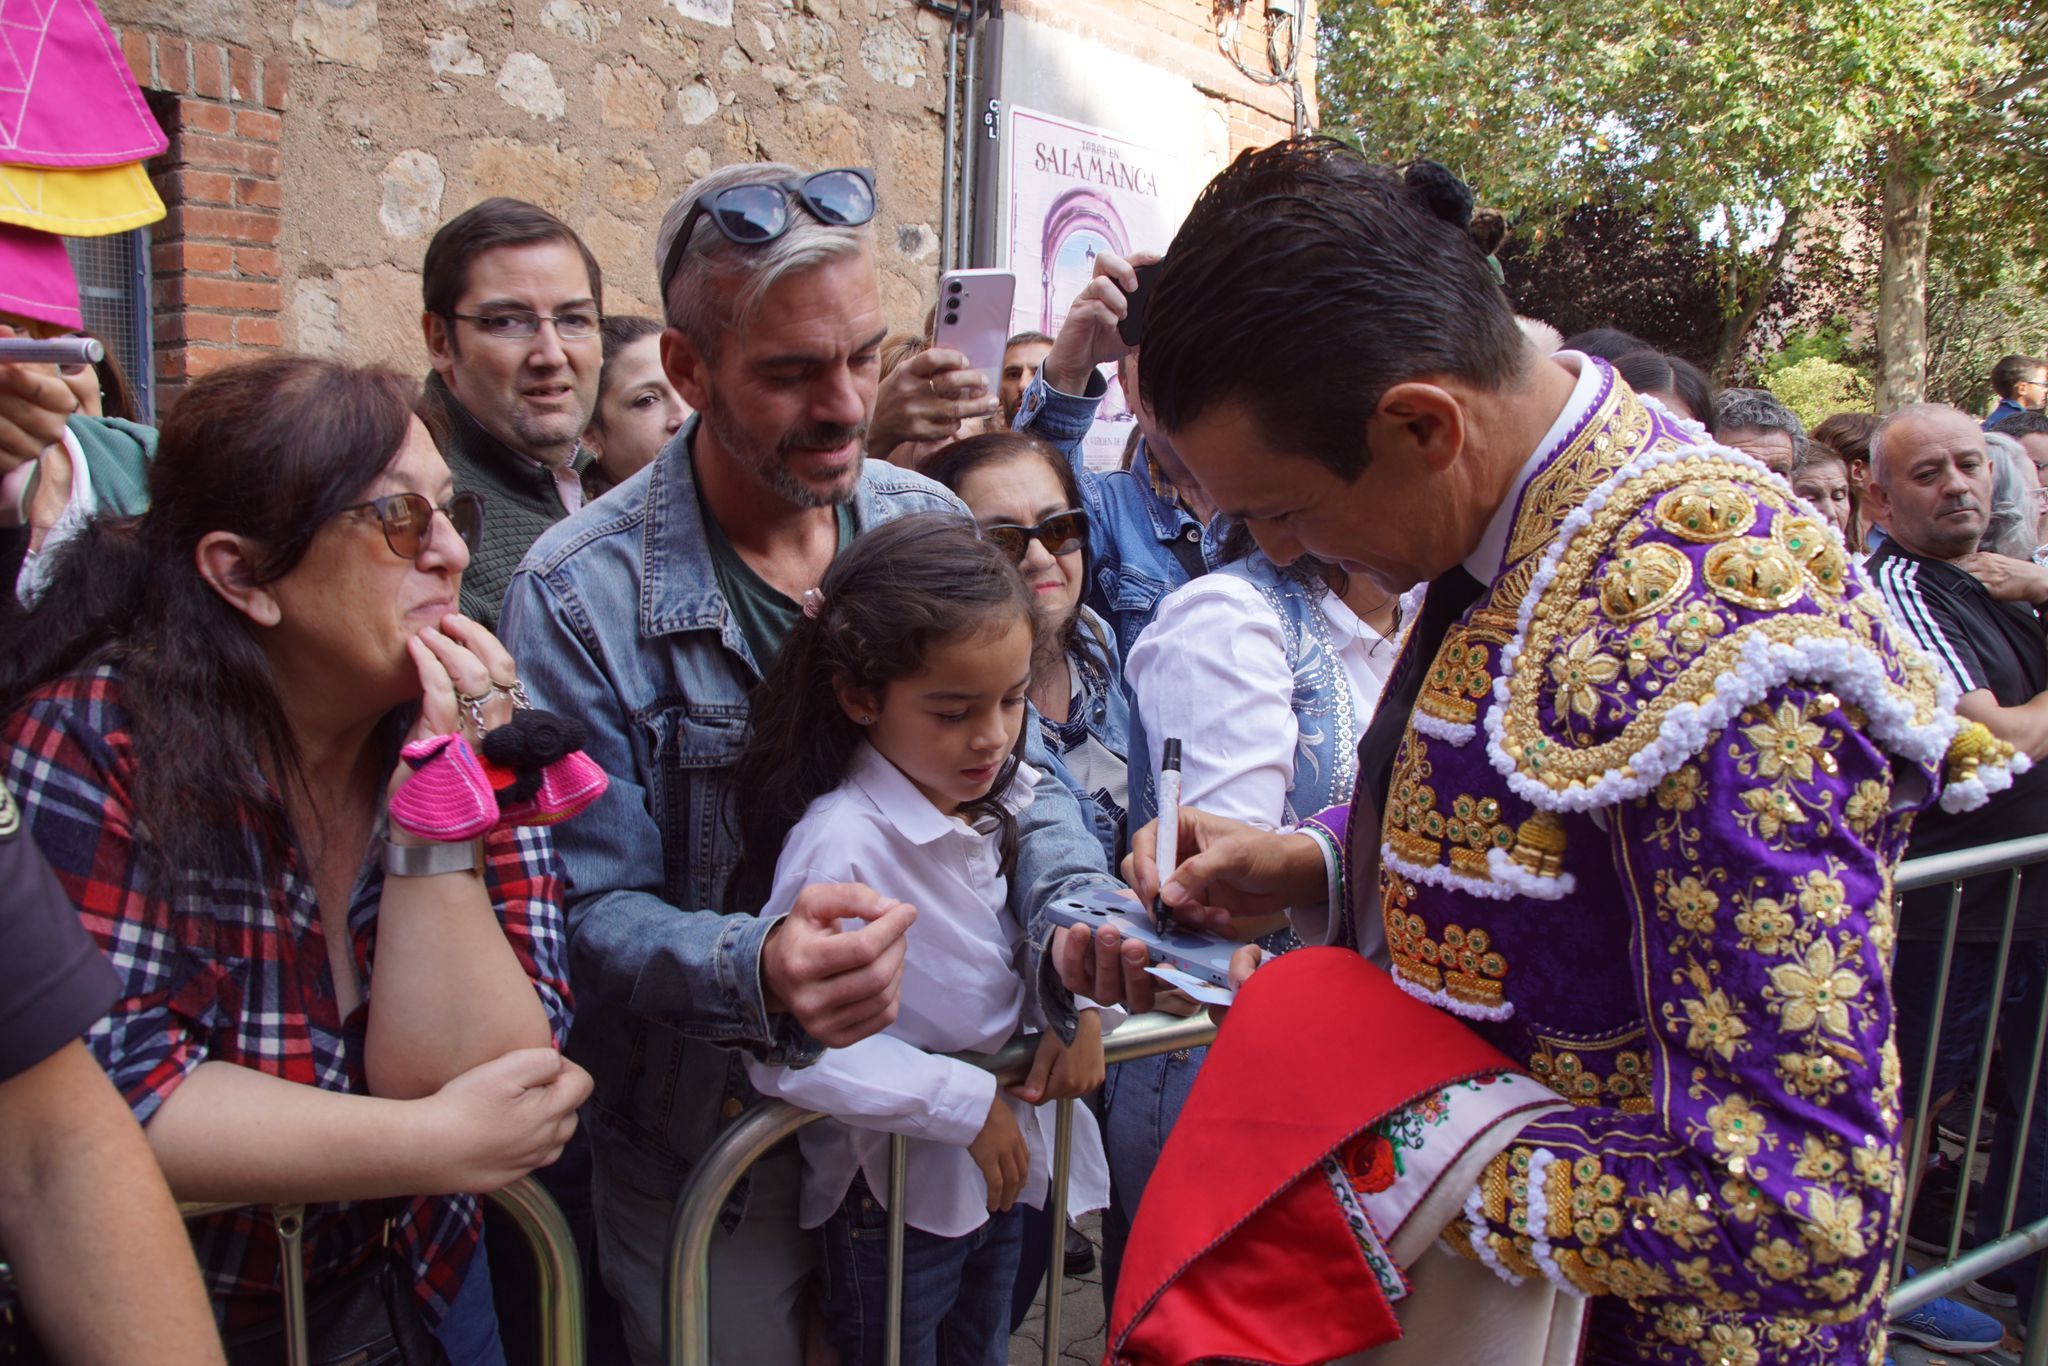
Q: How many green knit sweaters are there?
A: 1